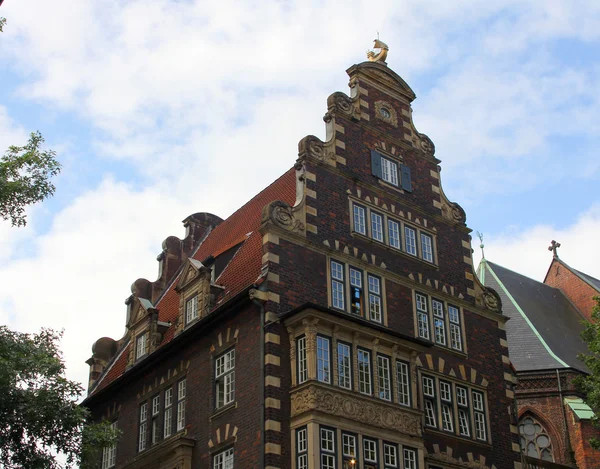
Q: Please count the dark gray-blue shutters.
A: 2